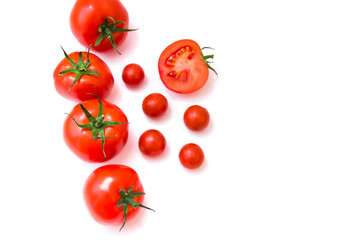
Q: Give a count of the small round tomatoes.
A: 5